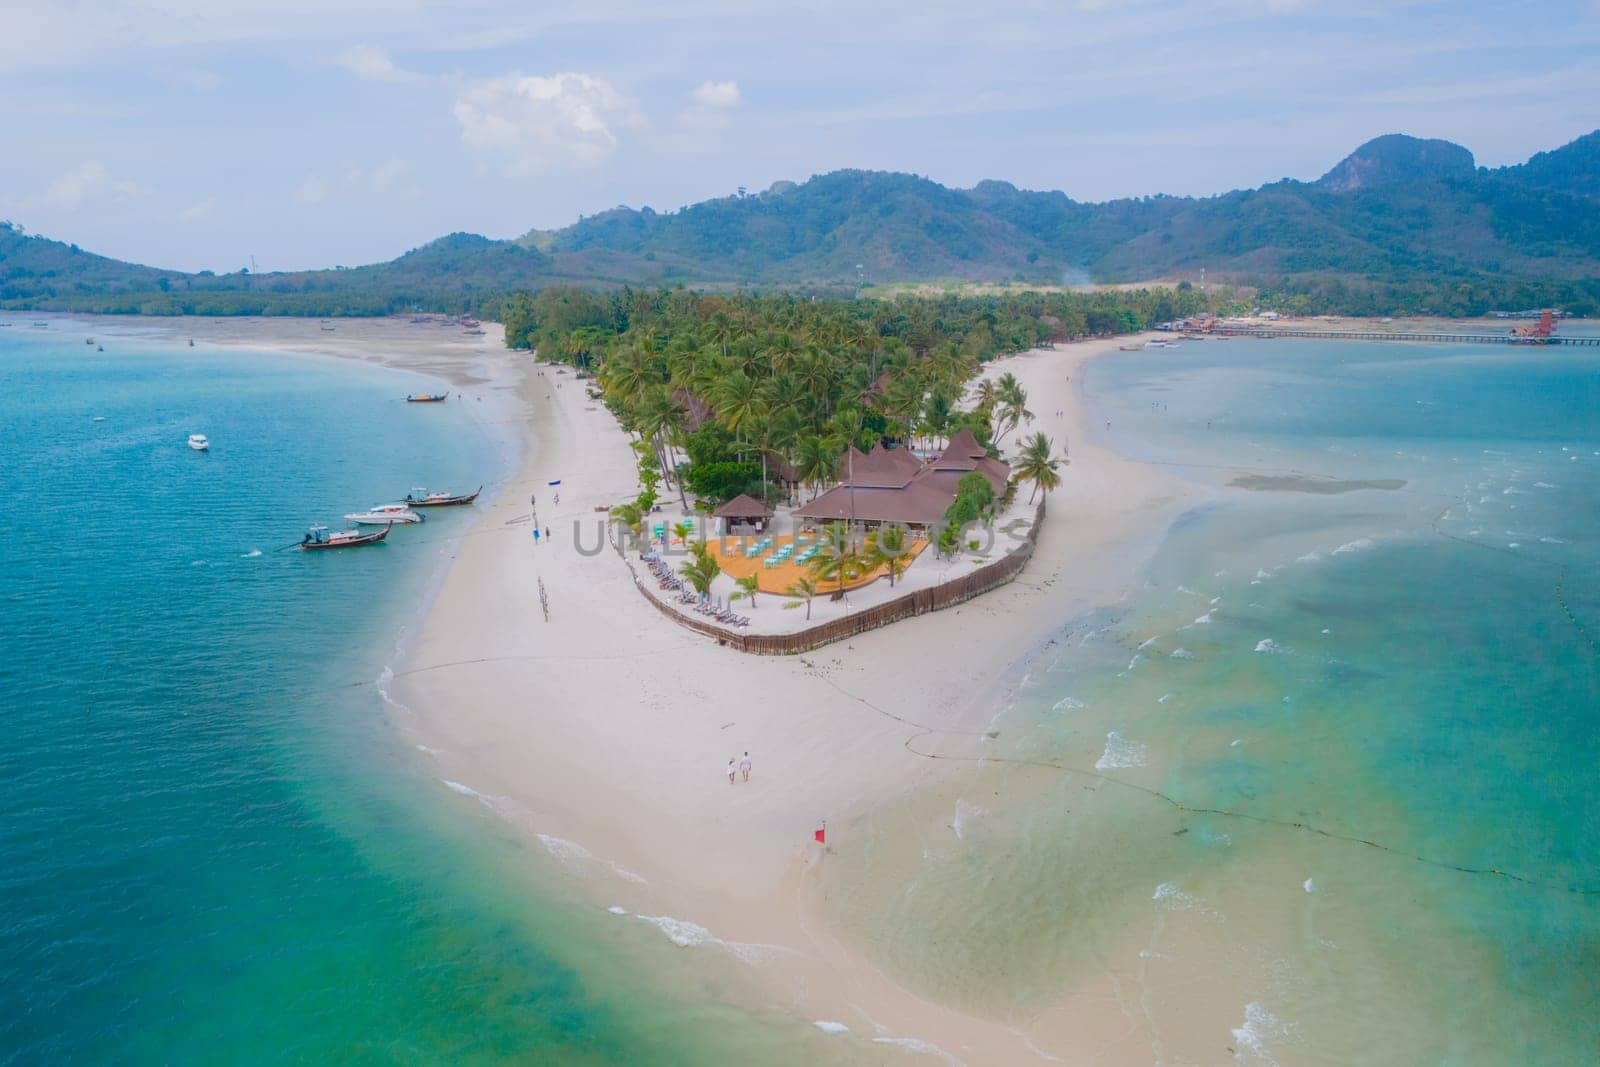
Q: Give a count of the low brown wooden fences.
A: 1